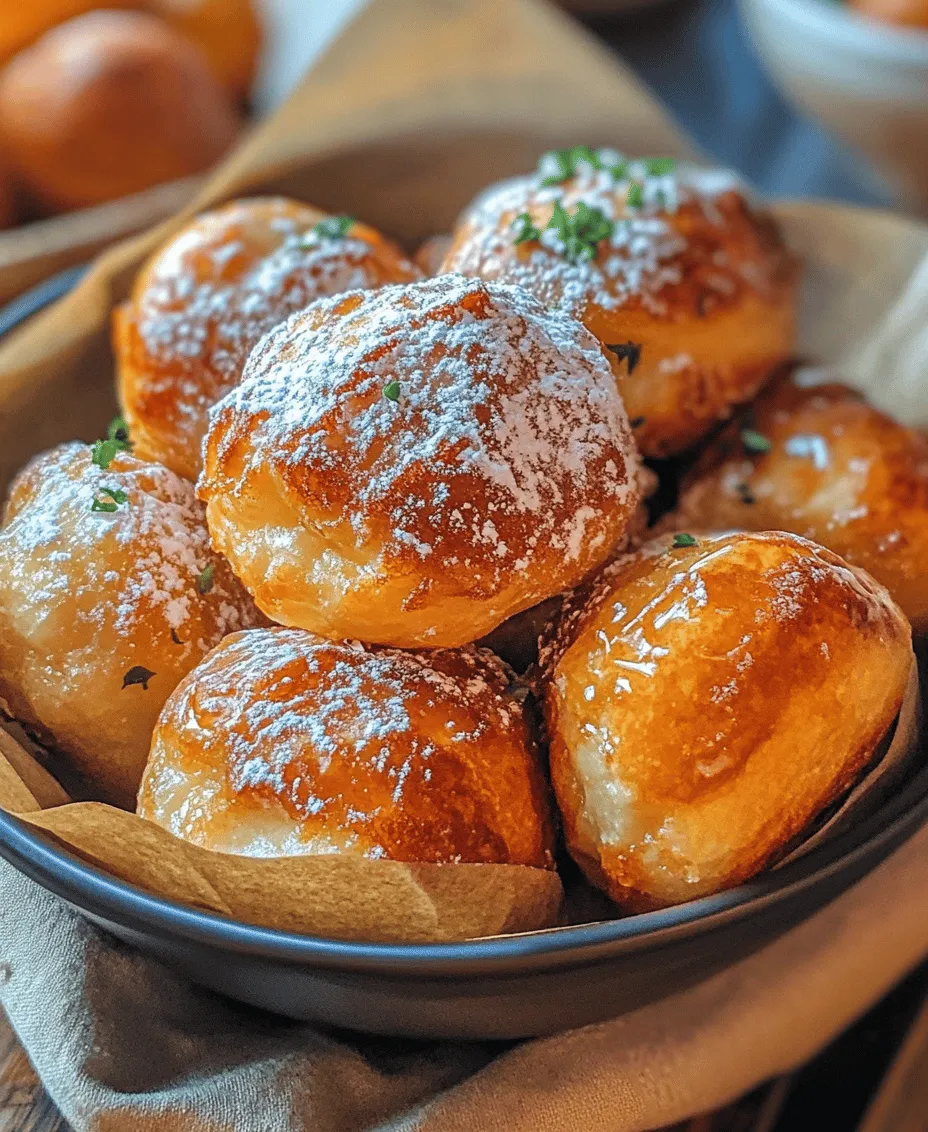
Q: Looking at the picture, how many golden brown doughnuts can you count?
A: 7